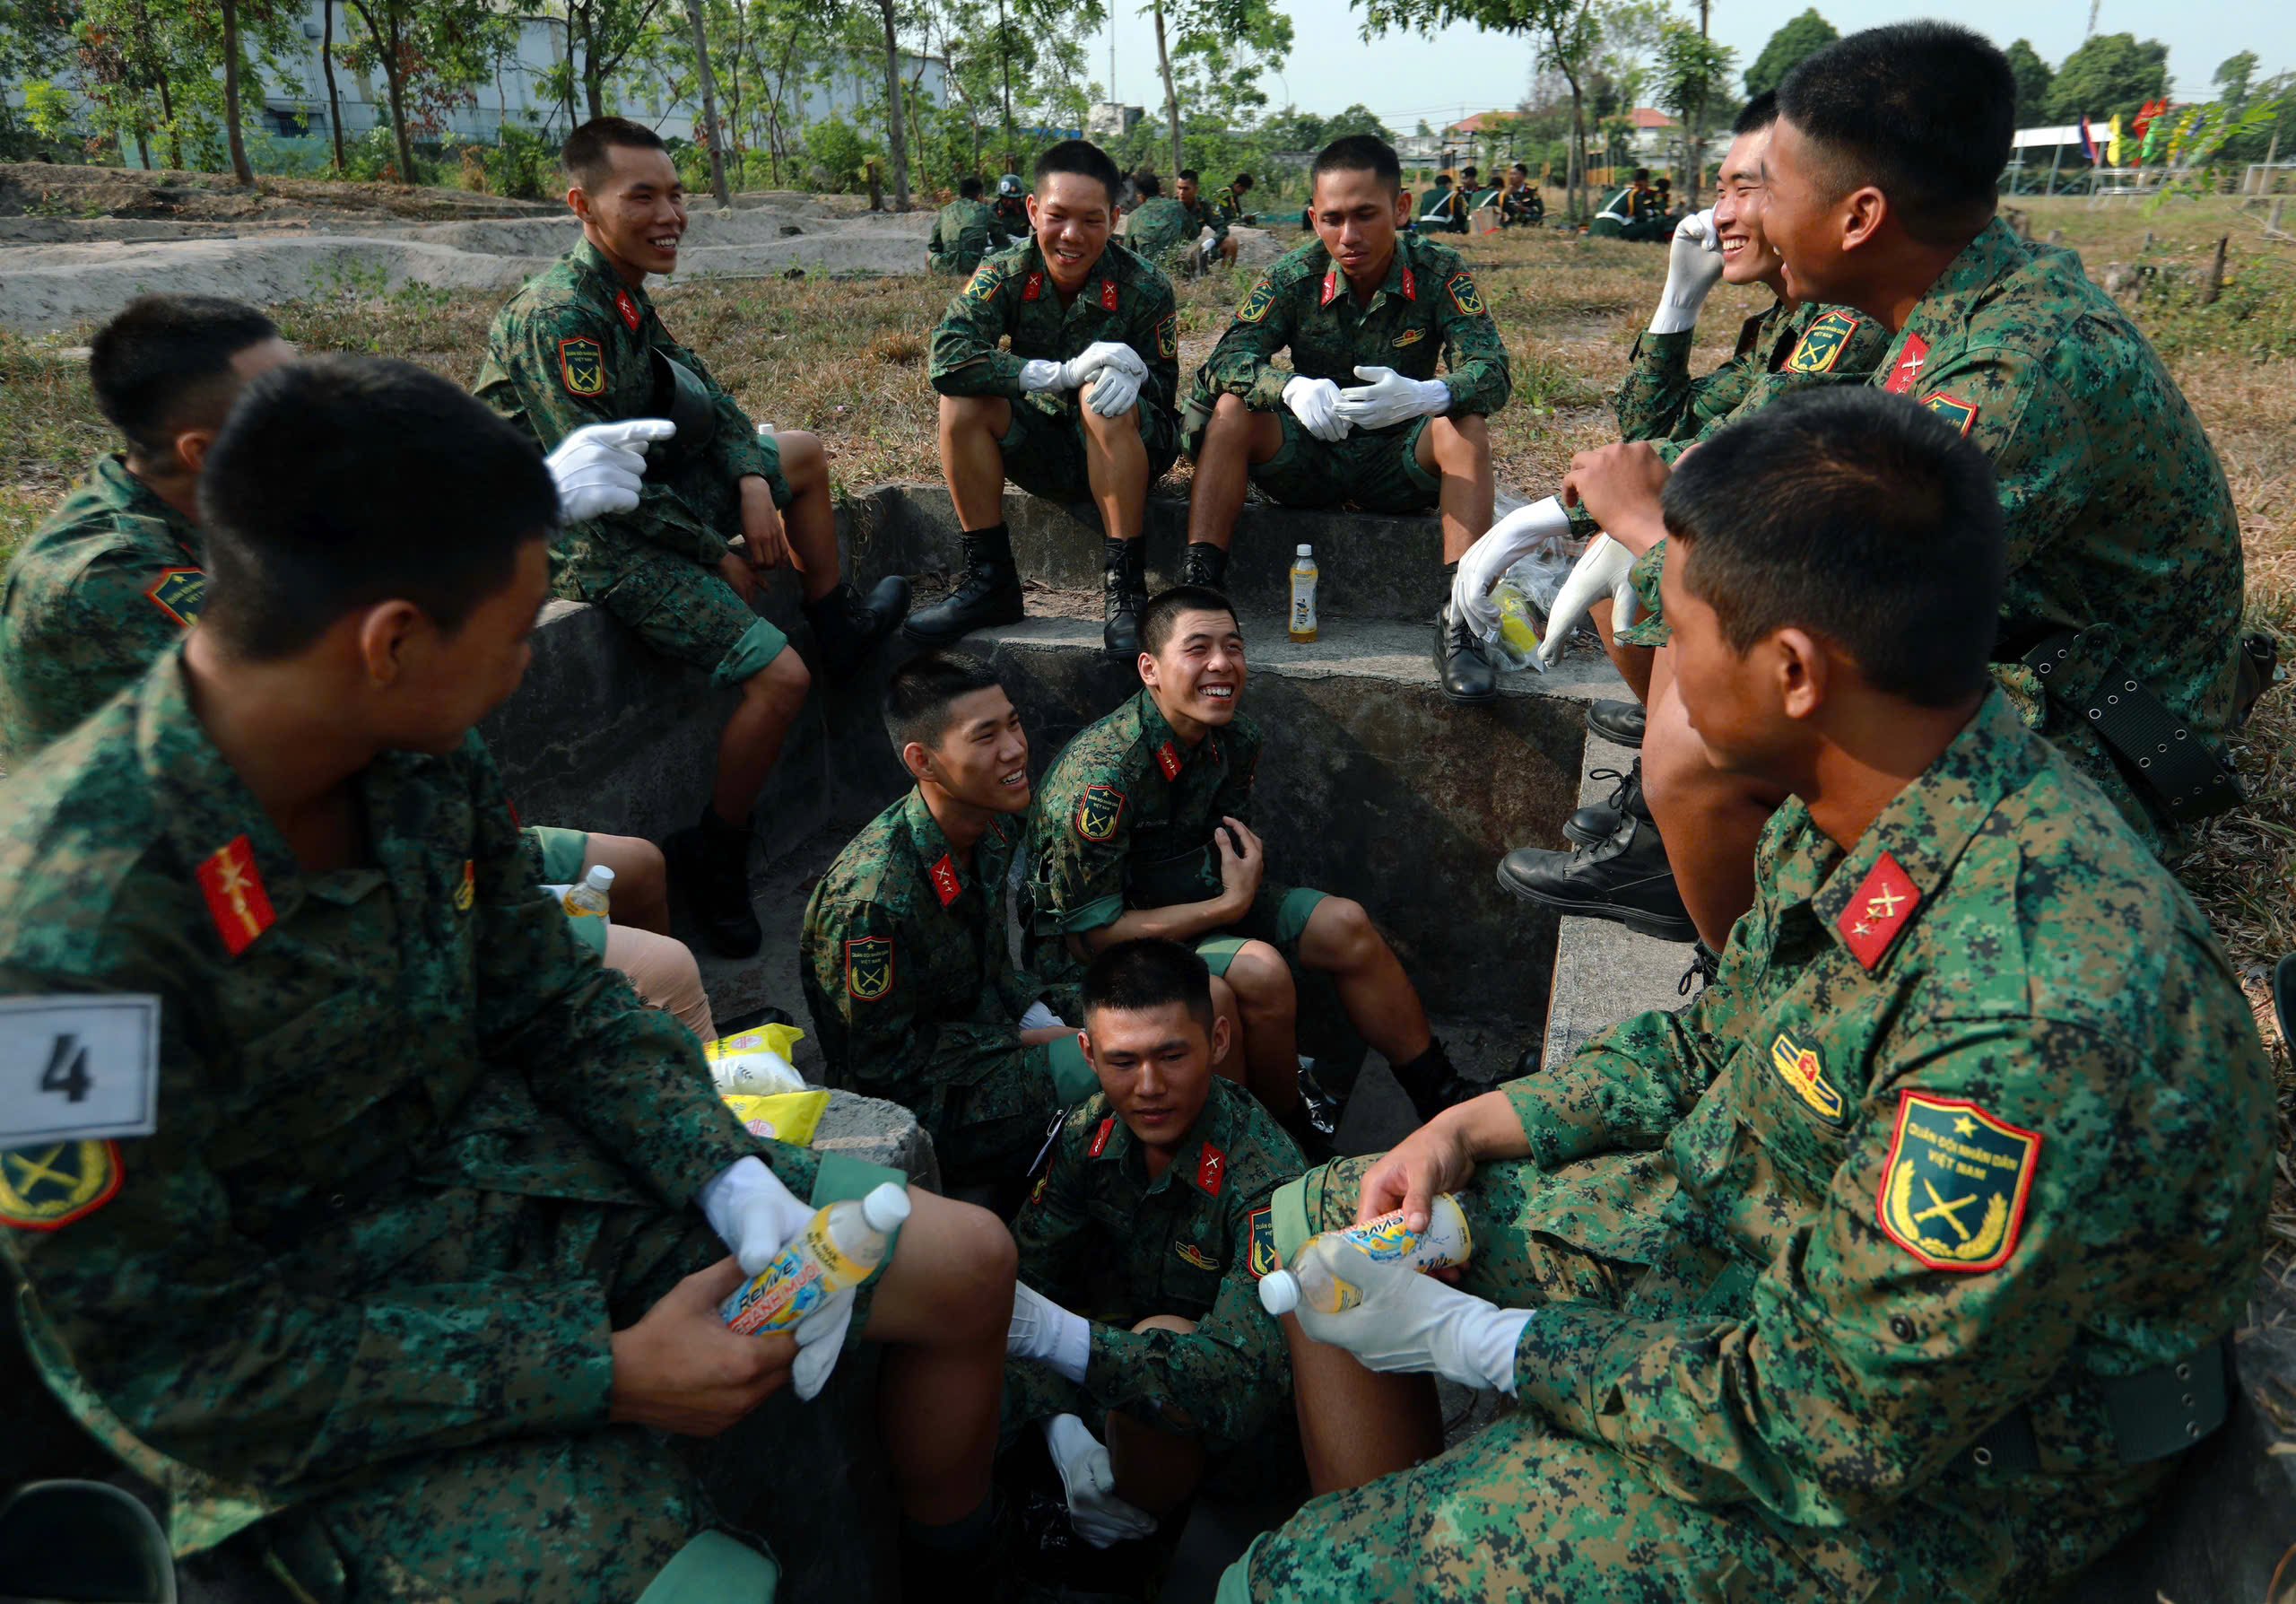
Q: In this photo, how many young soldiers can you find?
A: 11